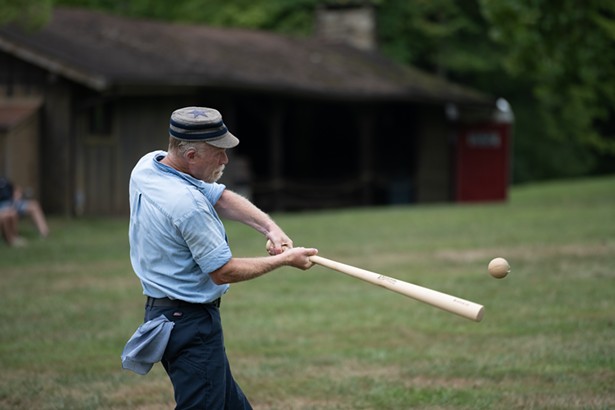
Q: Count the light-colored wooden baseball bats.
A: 1